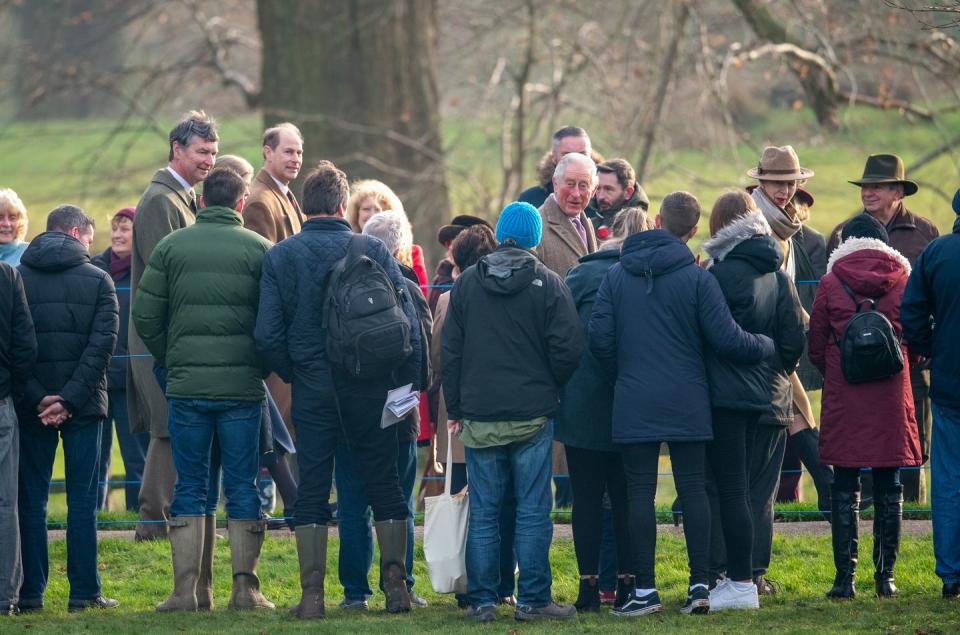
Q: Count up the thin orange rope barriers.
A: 0